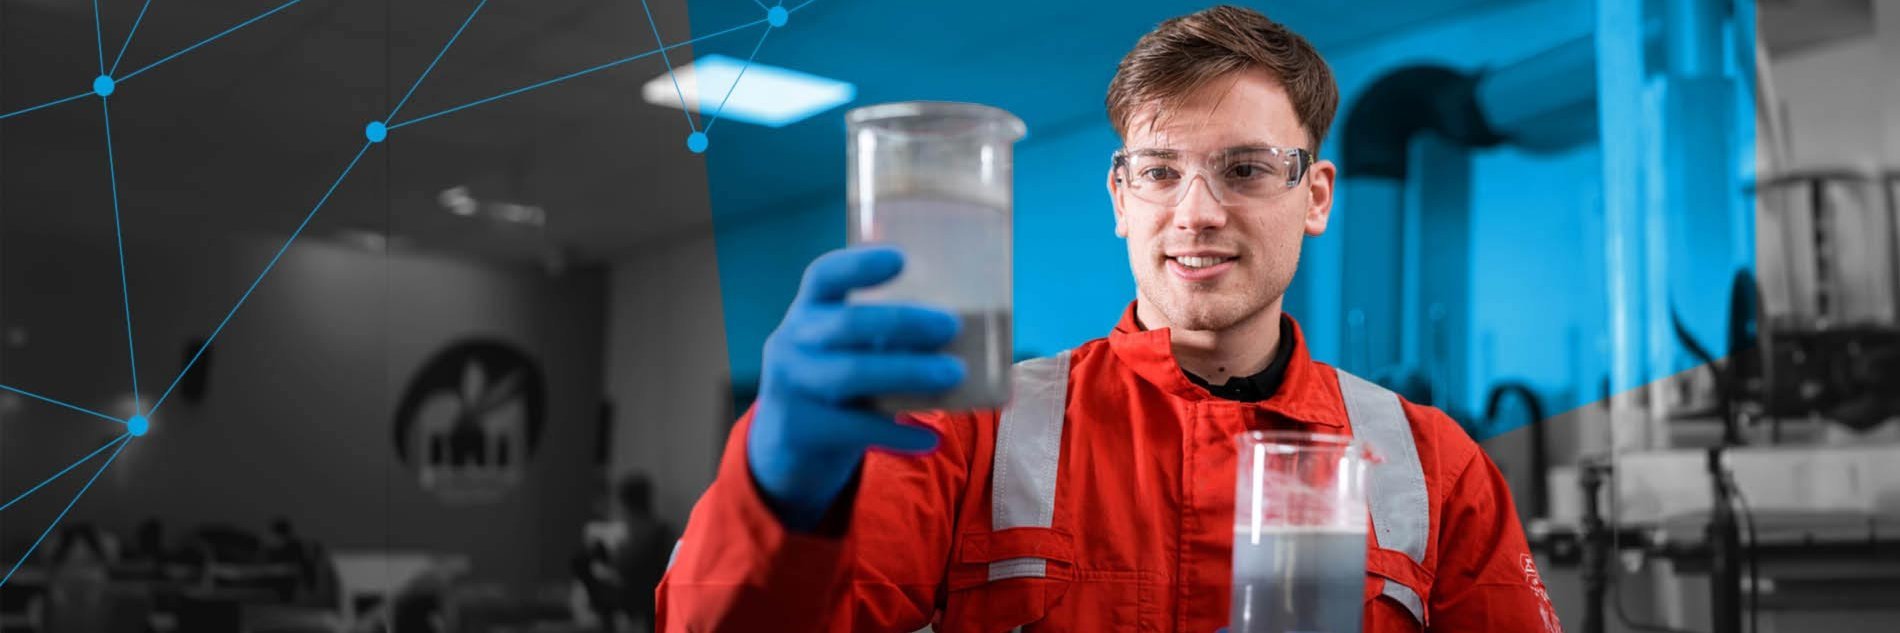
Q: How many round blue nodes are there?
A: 5